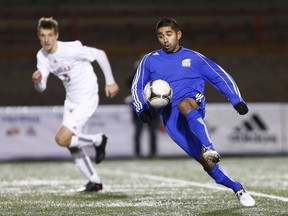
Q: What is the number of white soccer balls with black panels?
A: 1